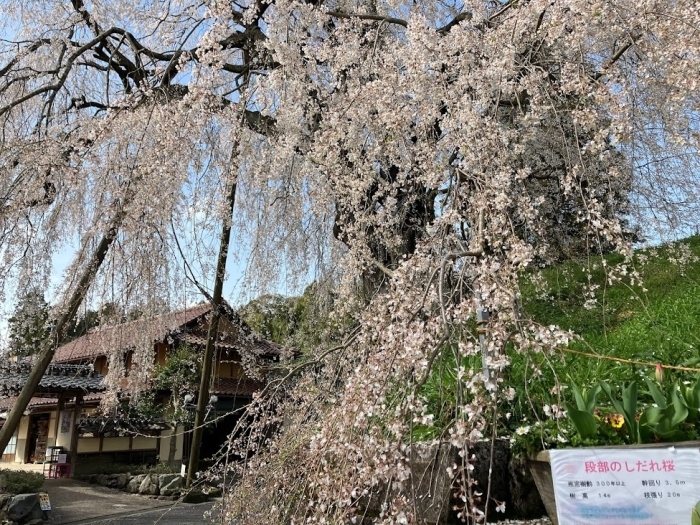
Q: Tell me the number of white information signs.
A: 1